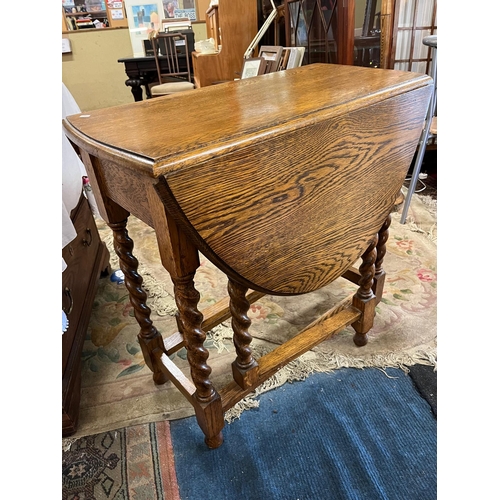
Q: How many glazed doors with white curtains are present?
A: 1